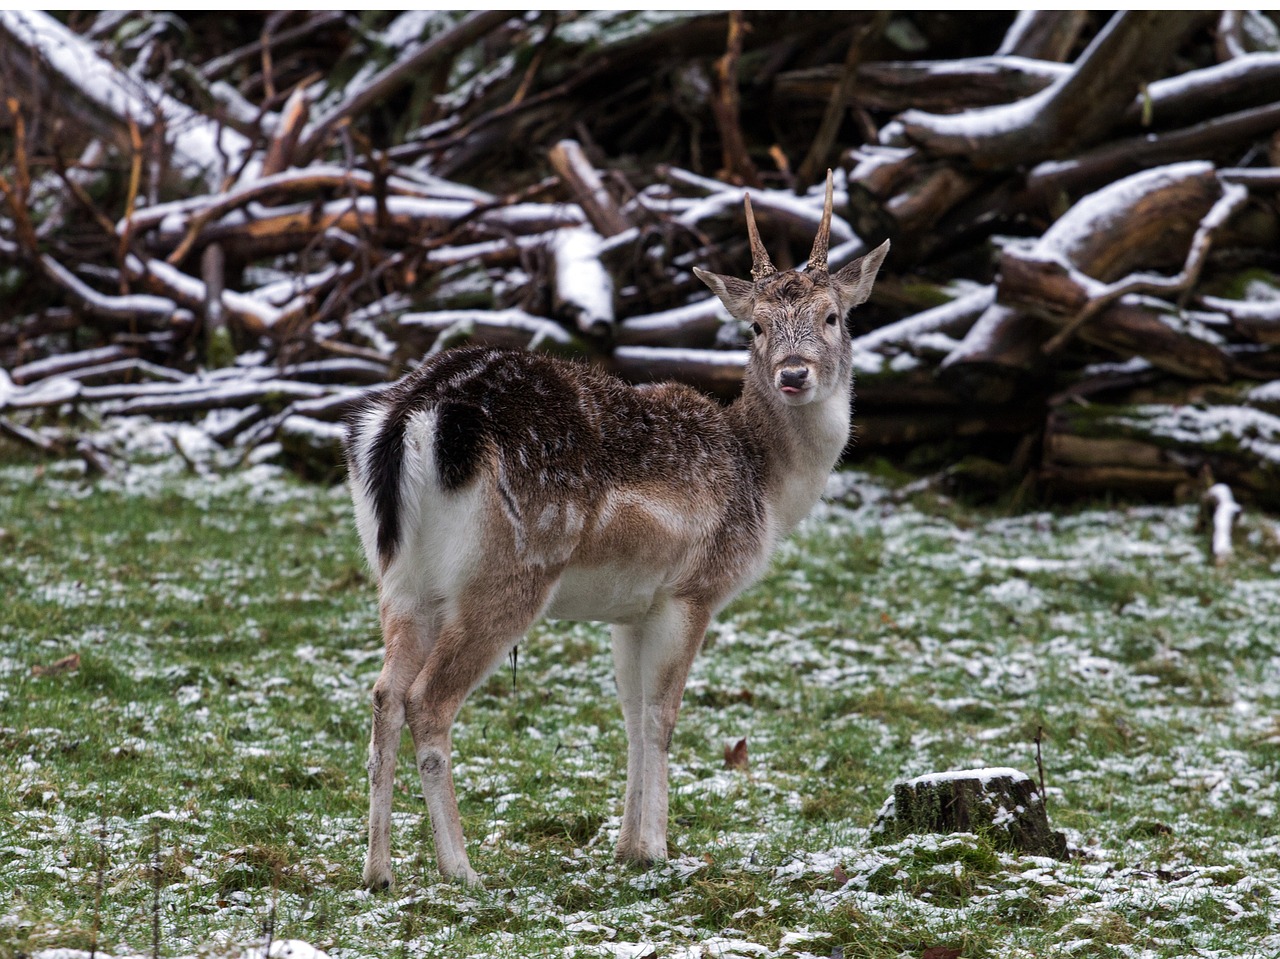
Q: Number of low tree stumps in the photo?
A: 1